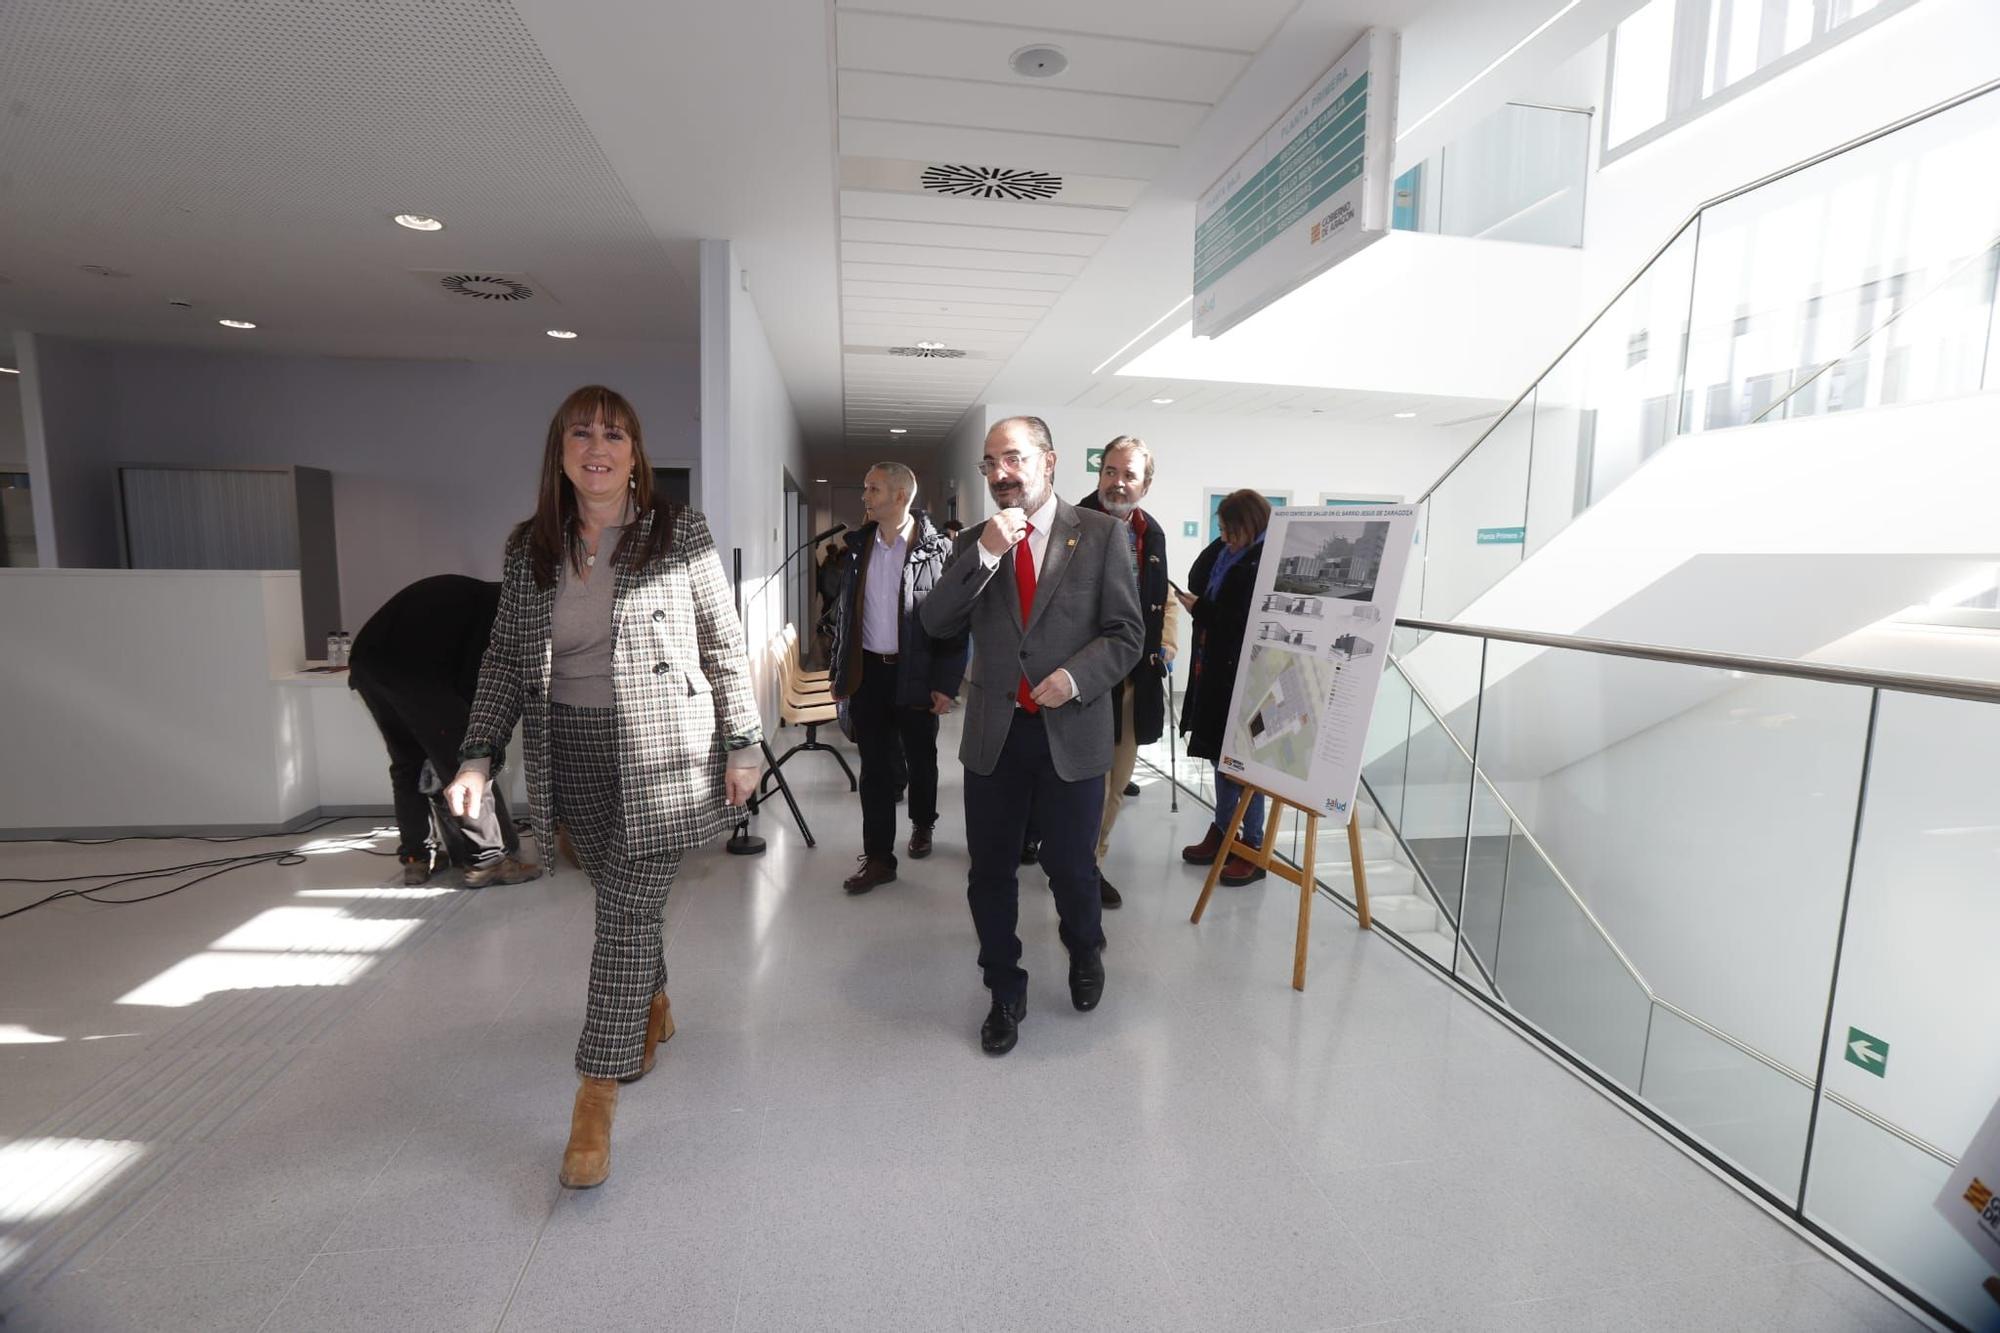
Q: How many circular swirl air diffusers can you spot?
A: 3